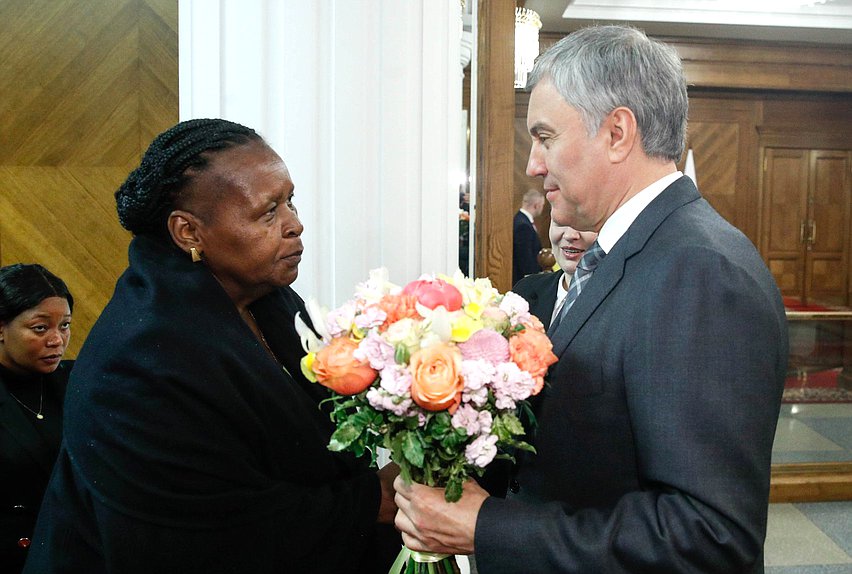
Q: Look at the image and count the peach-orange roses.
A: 3